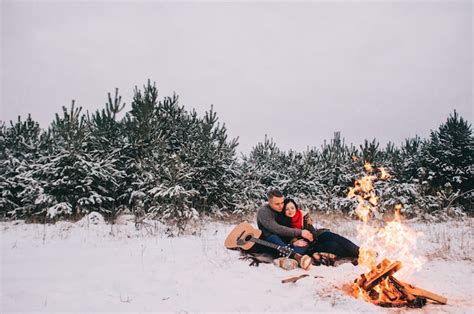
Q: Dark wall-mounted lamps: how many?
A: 0